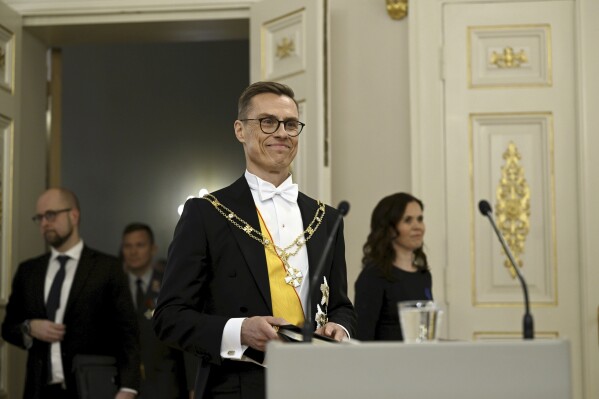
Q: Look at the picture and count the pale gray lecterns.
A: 1